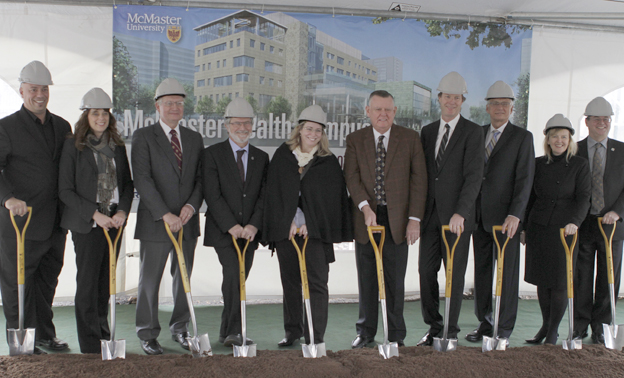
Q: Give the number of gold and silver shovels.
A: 10